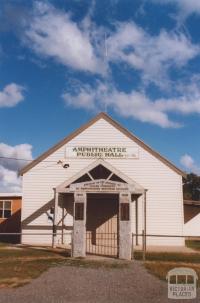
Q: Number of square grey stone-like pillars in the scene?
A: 2